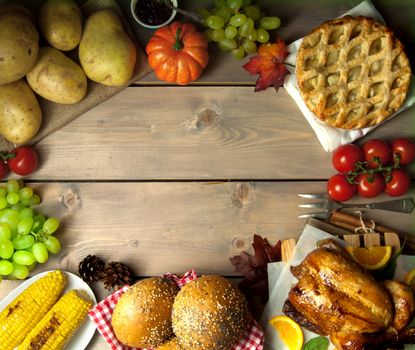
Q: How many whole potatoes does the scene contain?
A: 5